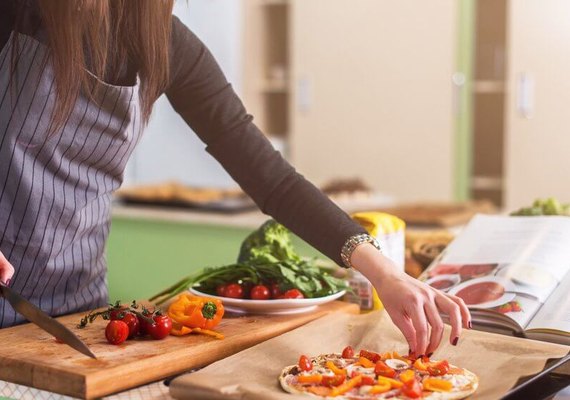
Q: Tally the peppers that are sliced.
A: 1